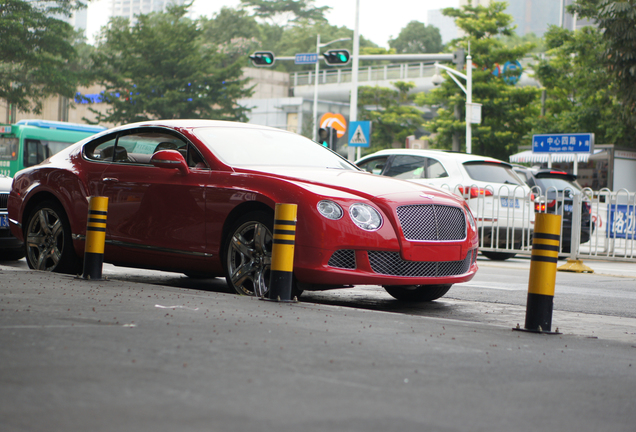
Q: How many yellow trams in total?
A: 0